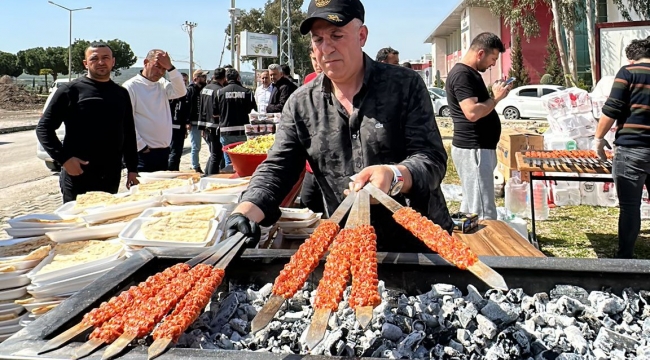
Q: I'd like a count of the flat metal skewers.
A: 8